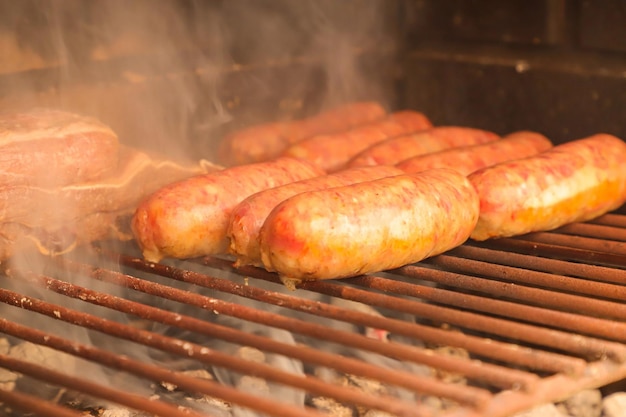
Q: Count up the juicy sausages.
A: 8